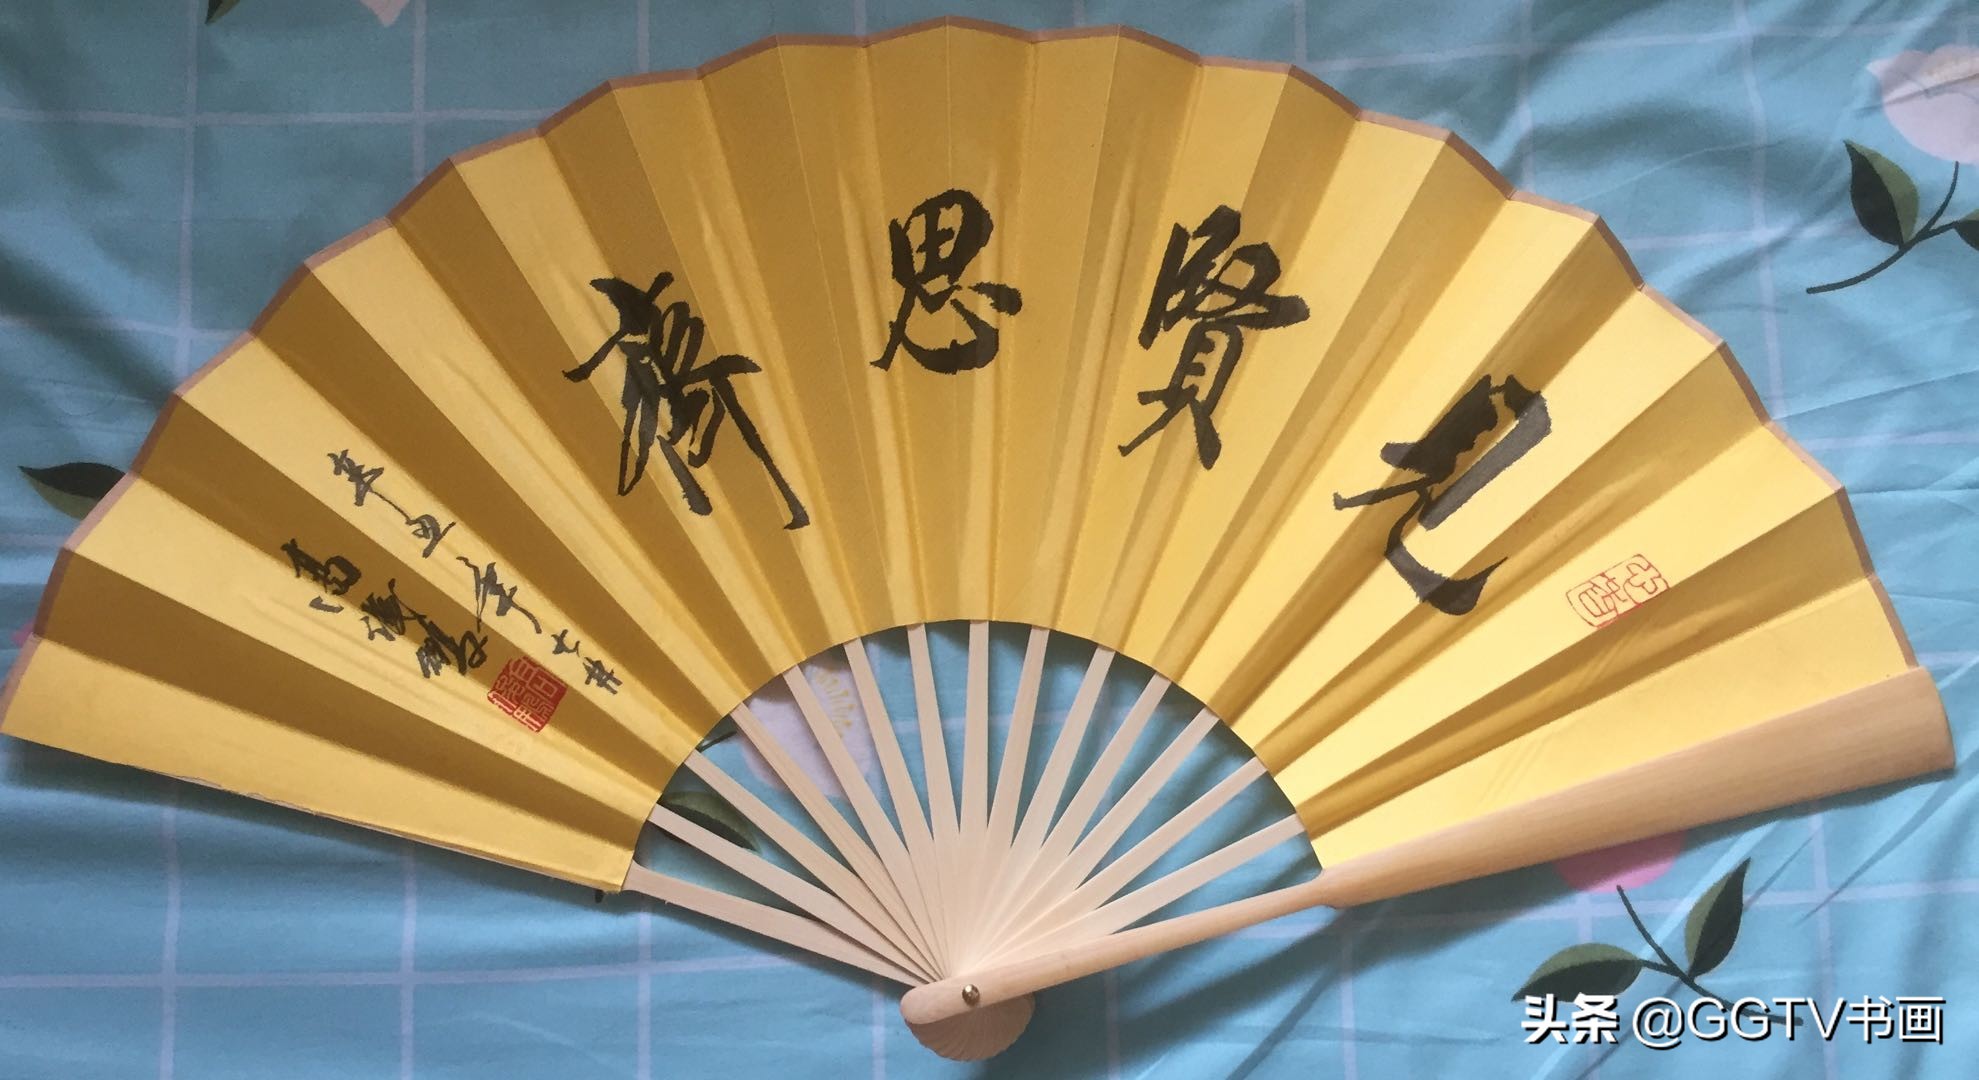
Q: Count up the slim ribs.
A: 14